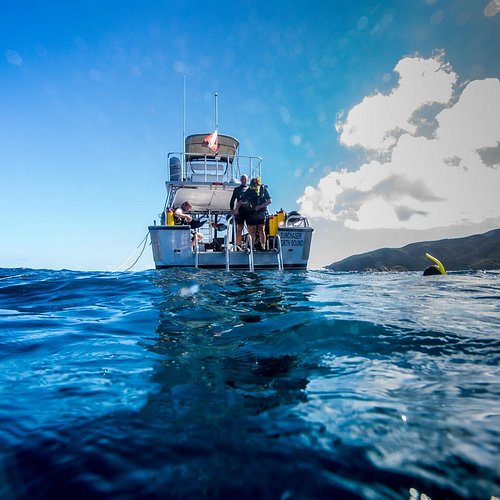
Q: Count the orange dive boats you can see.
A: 0